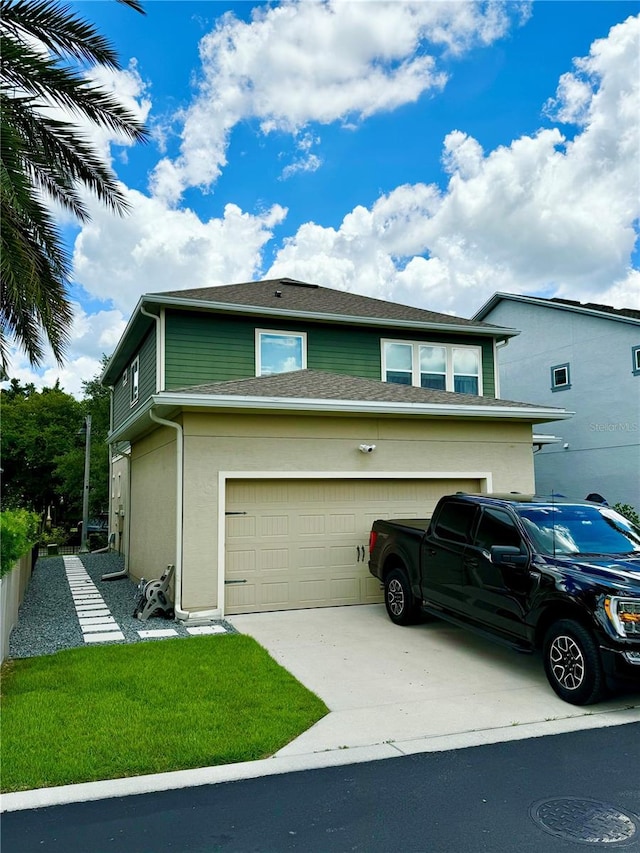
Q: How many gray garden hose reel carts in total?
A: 1